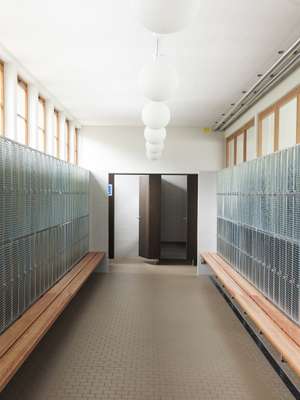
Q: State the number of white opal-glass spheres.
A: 6